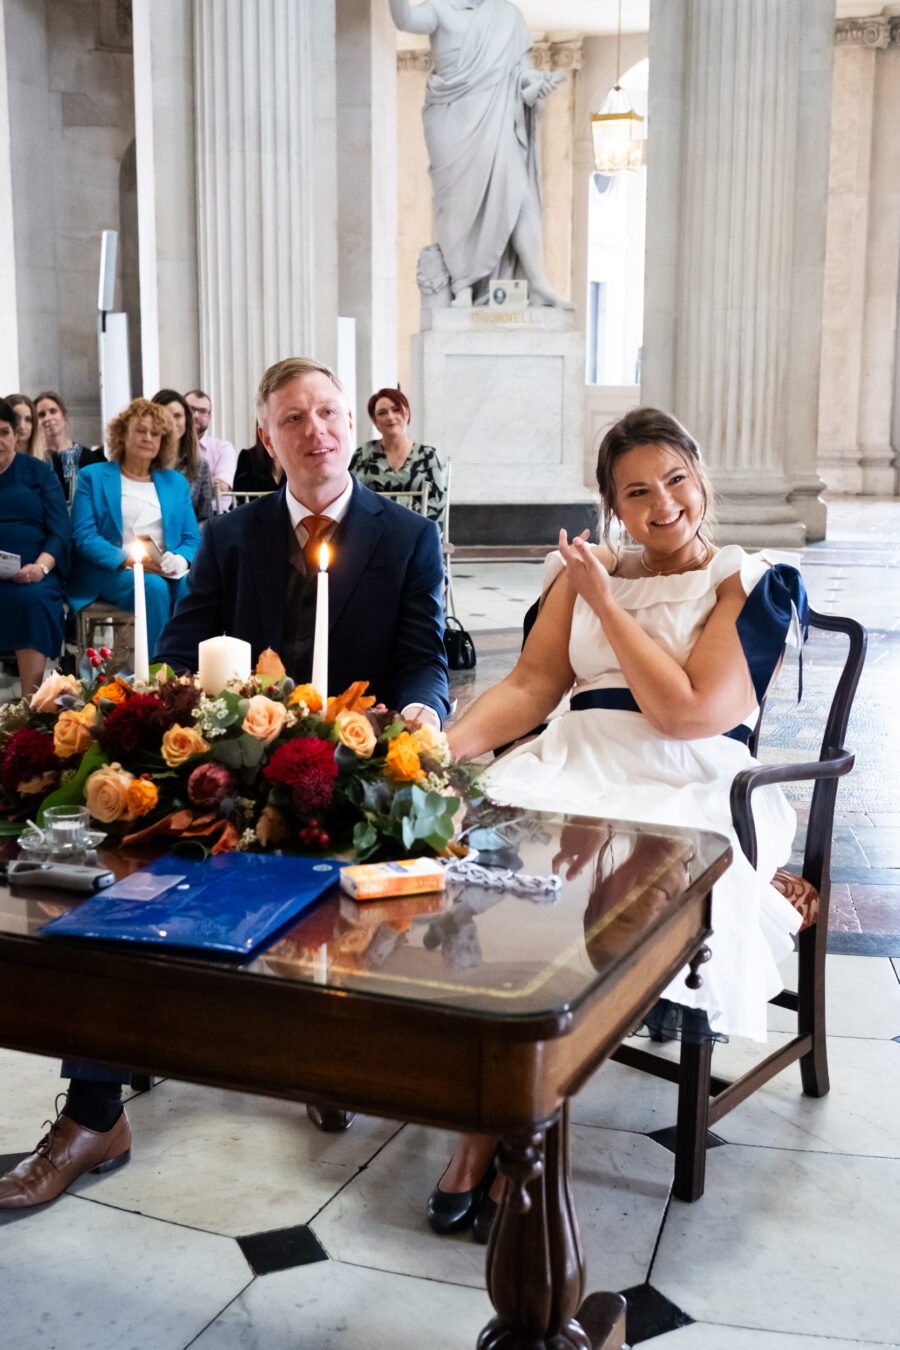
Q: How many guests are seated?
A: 8